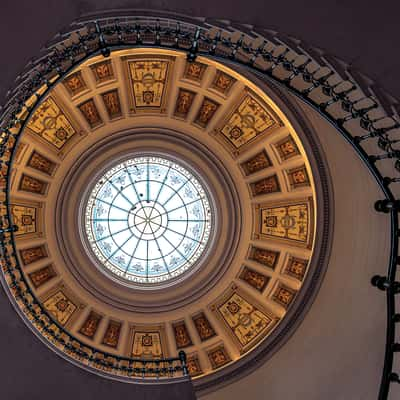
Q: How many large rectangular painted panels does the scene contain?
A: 8